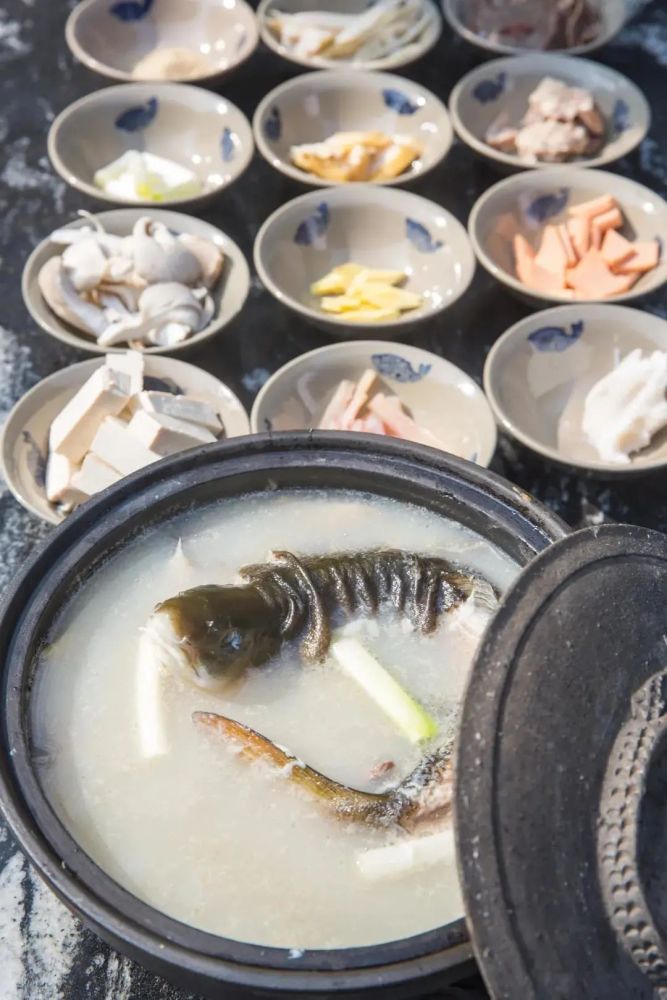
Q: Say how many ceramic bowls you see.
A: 12